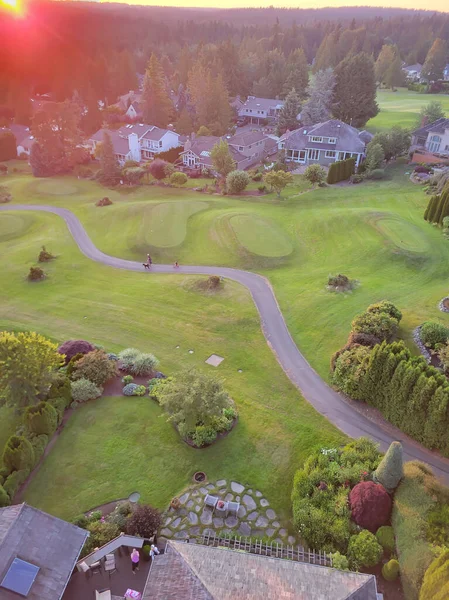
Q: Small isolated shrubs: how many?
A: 5